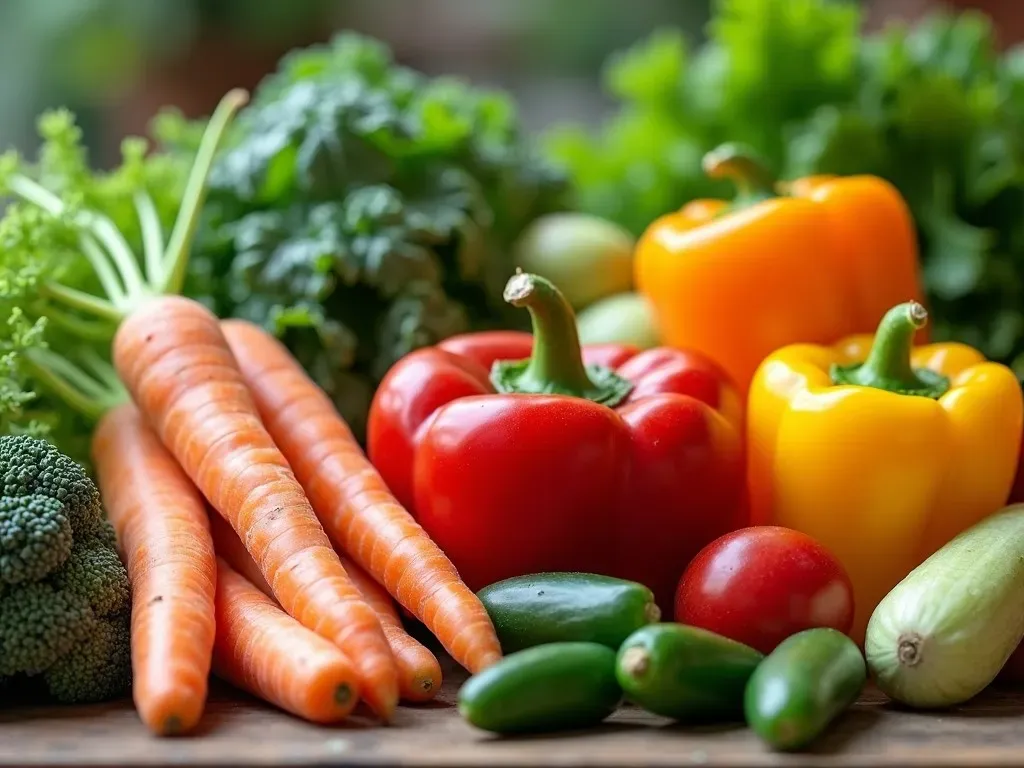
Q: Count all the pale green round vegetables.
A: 2